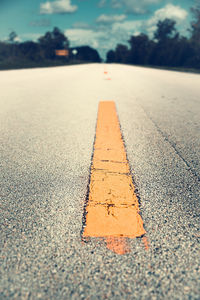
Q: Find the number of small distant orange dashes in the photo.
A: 2